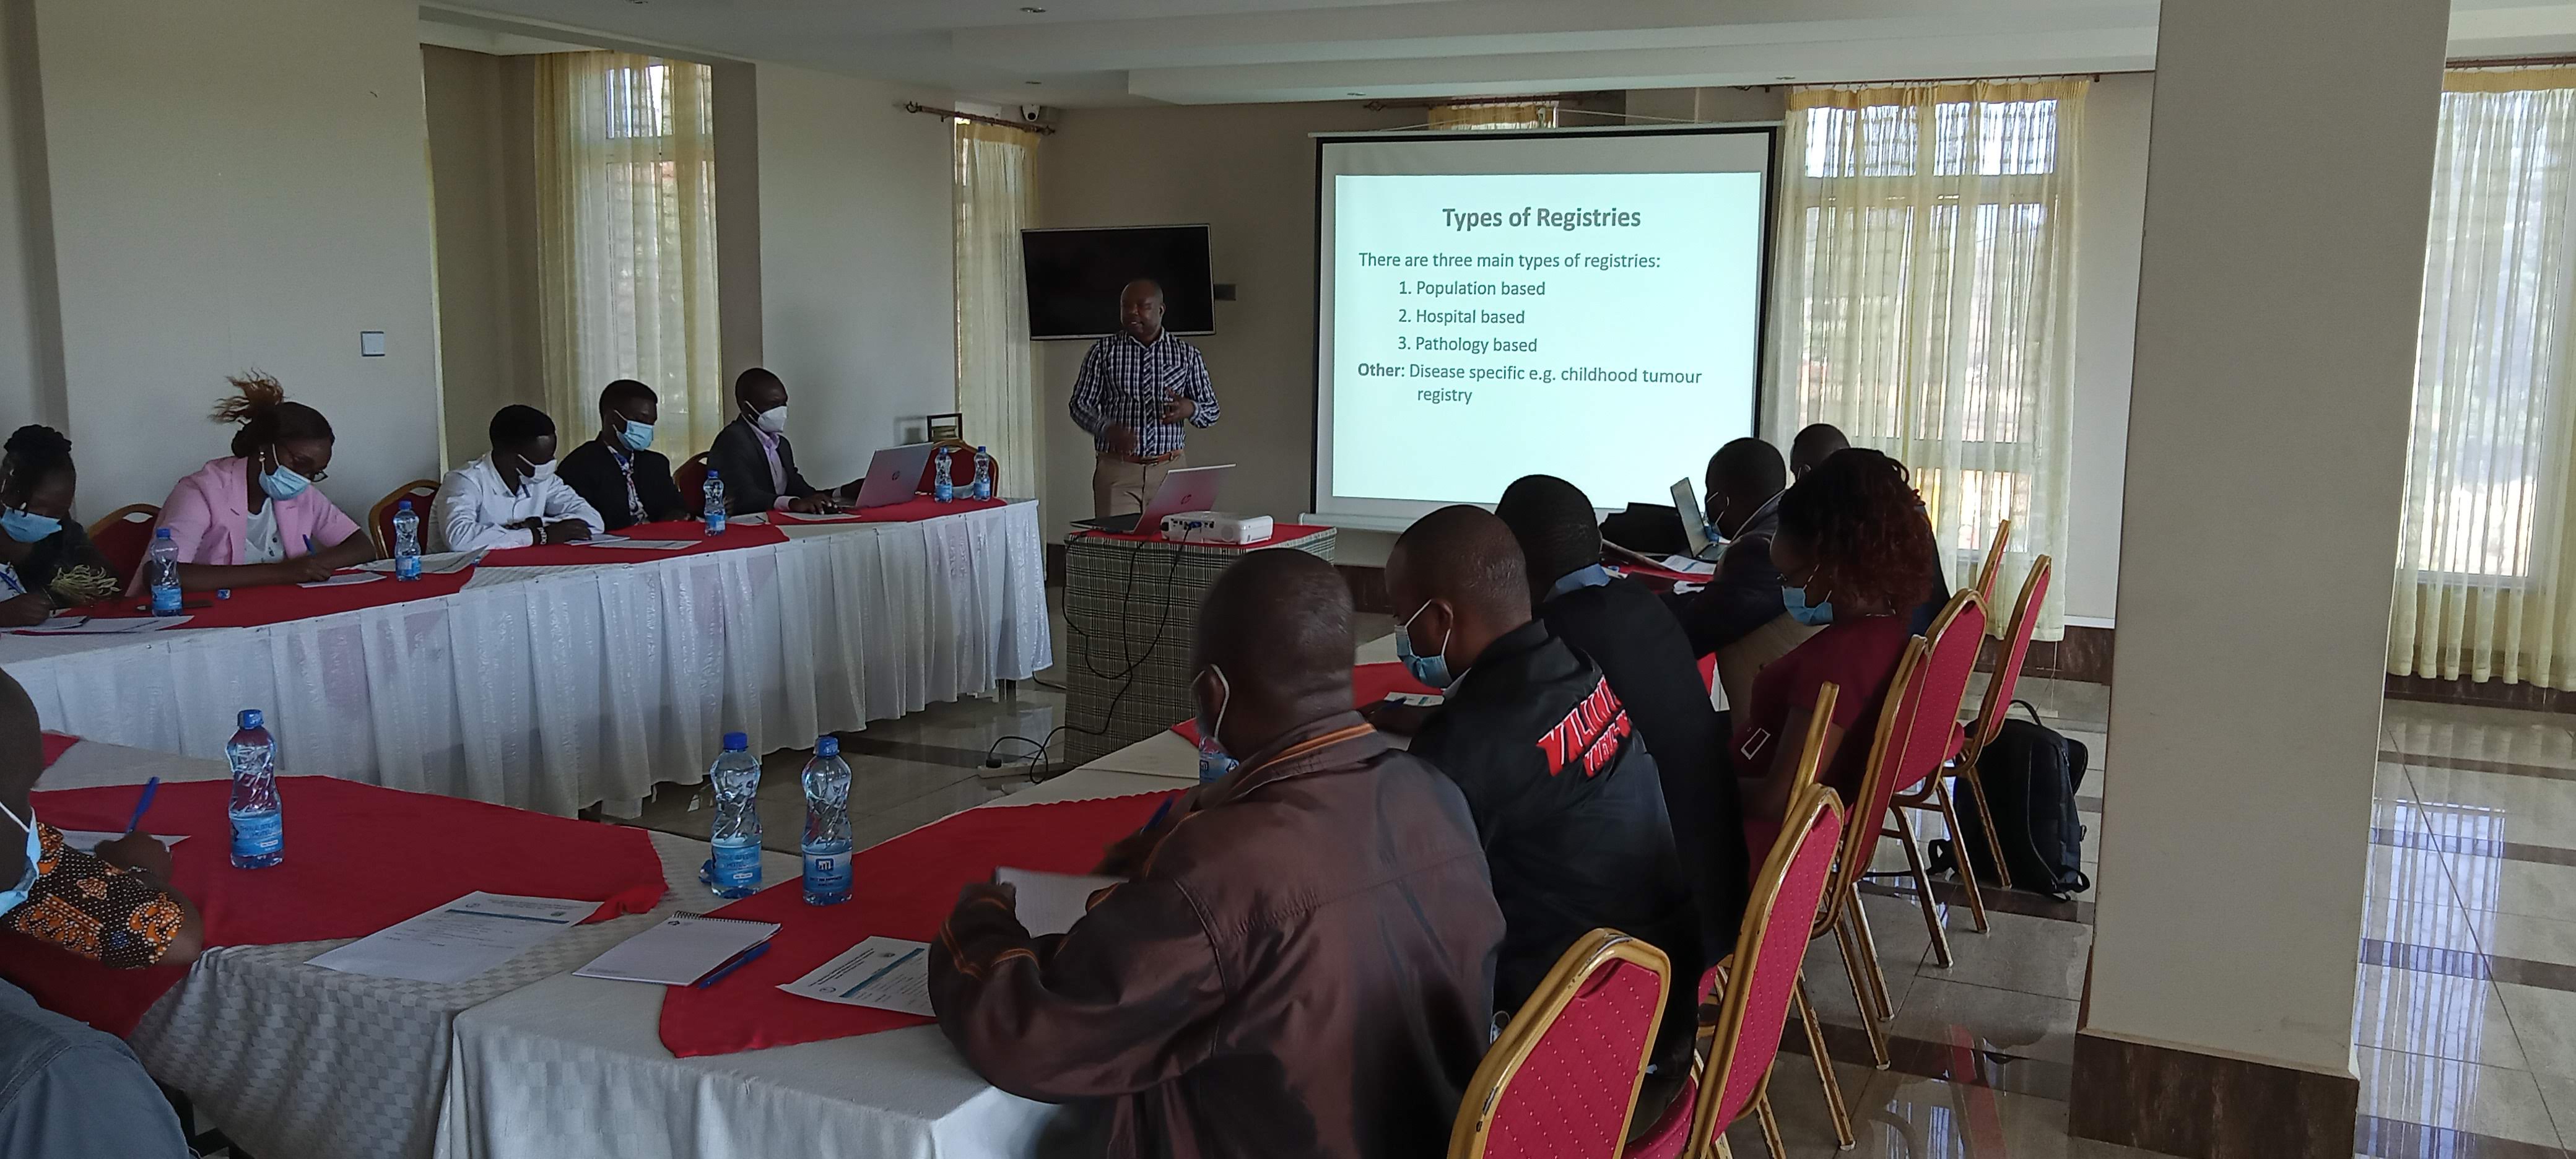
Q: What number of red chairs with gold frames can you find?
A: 11